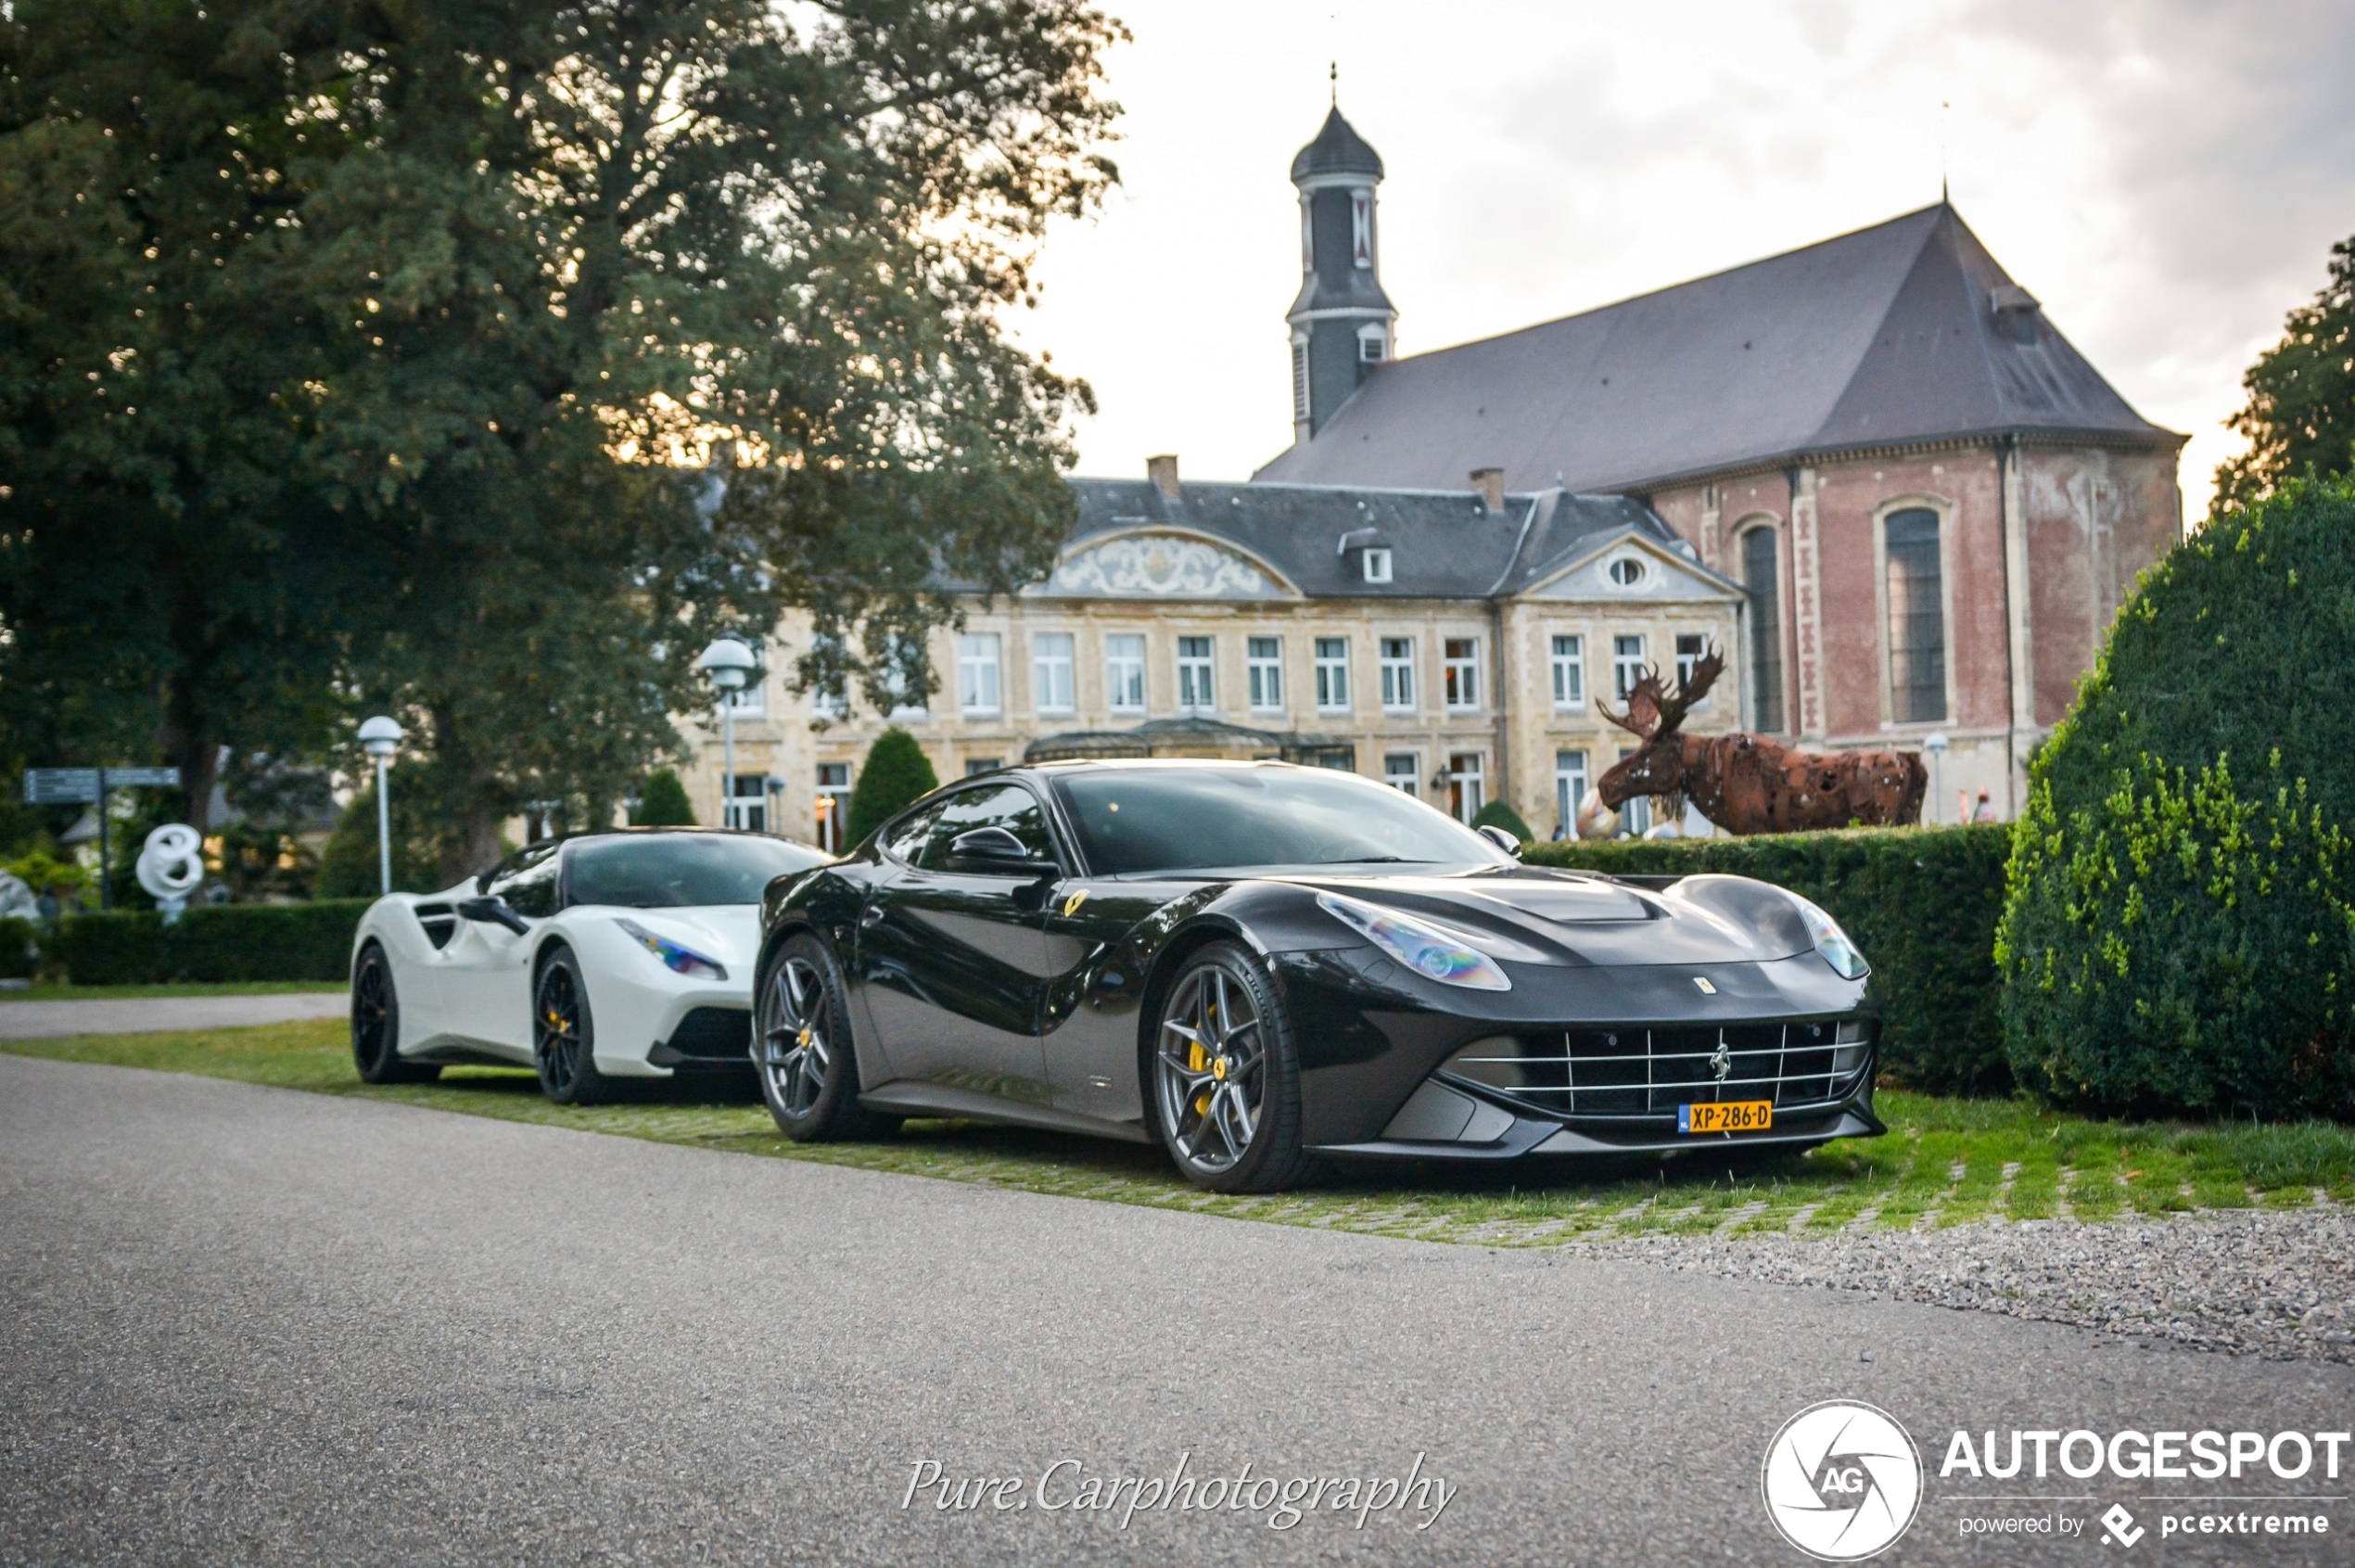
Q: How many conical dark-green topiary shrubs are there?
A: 3